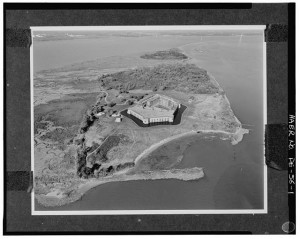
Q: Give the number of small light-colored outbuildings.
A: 3